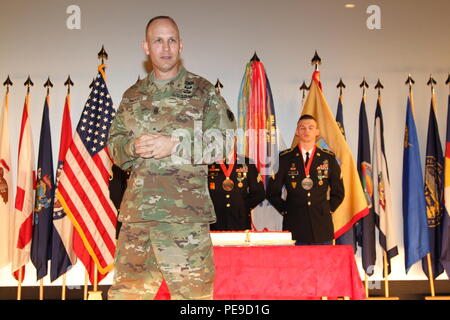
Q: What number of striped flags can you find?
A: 1